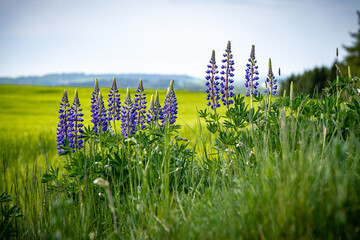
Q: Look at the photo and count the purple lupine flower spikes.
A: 15